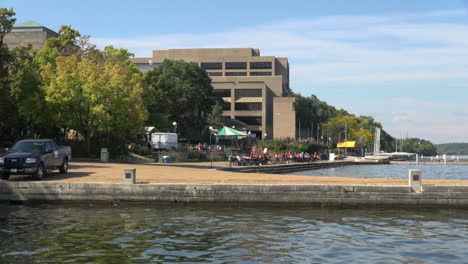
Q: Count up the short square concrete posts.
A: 2